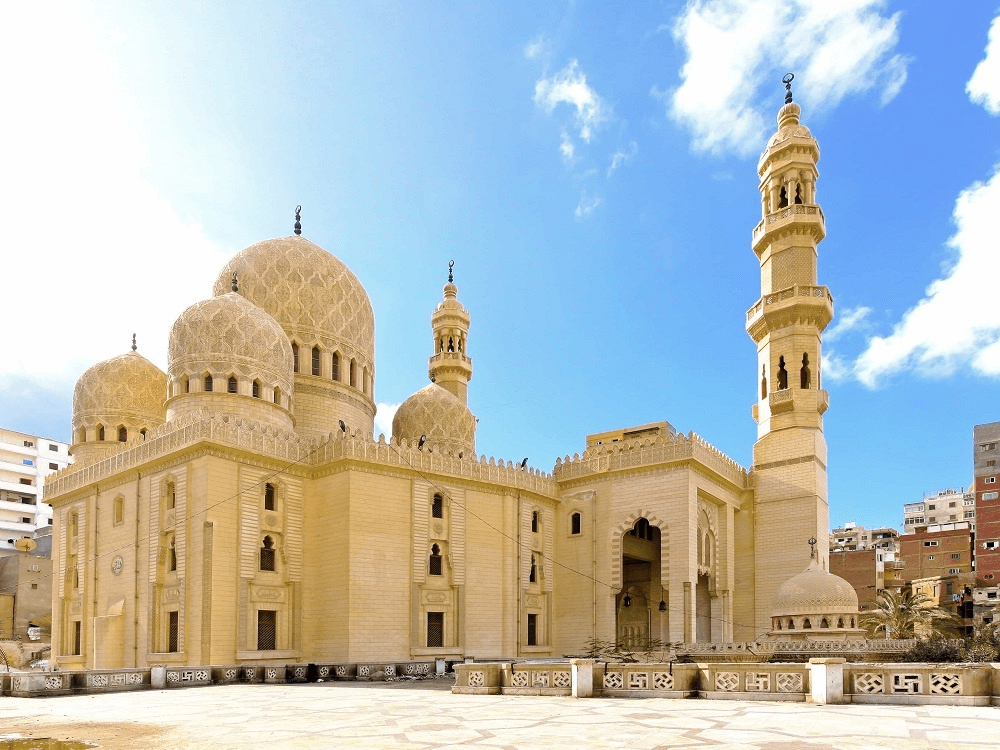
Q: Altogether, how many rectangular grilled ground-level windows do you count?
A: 5